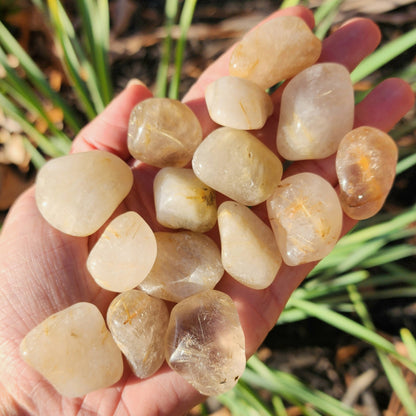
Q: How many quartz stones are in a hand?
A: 15